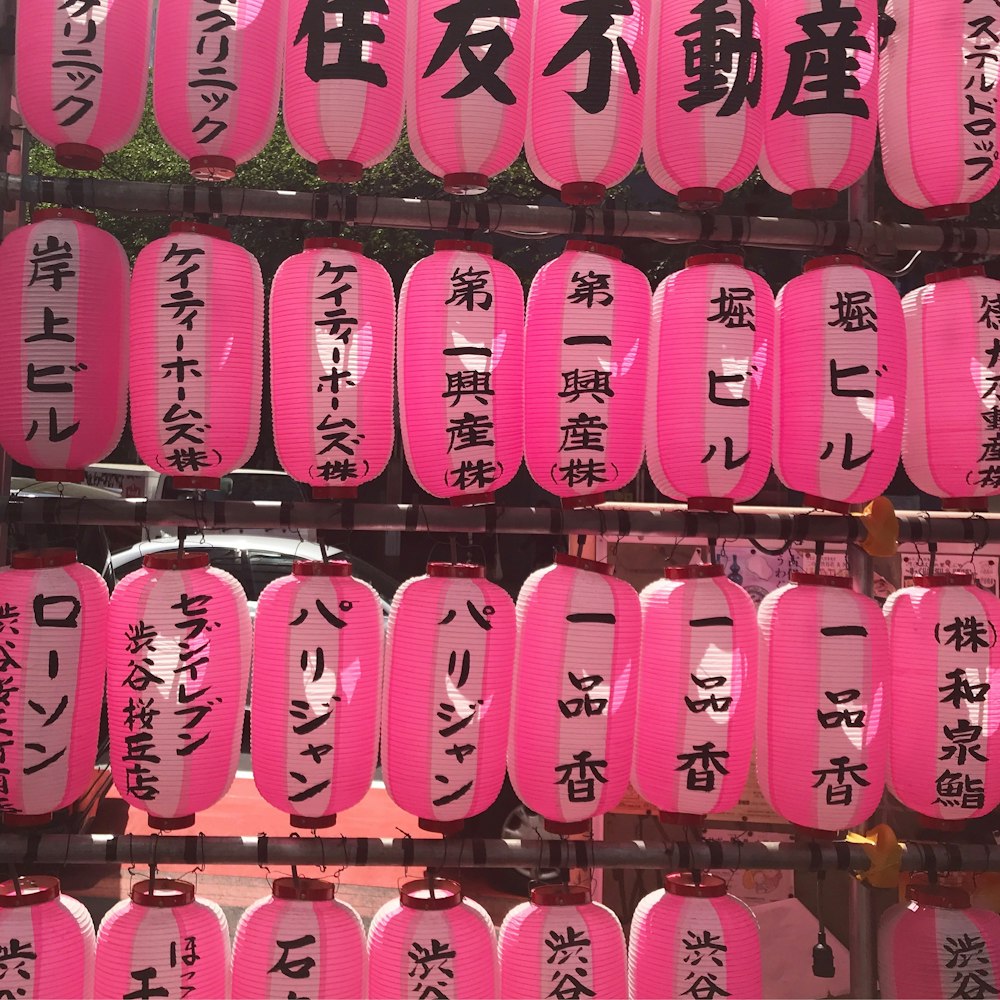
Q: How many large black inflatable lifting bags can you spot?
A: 0